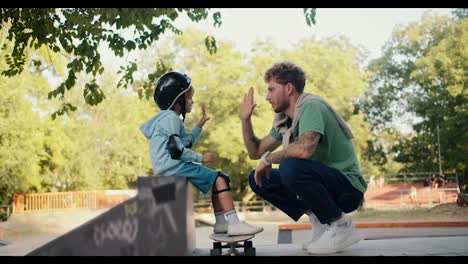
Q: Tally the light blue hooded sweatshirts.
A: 1